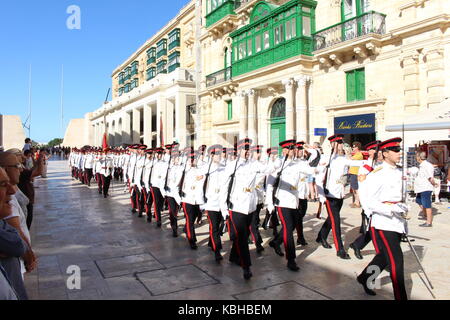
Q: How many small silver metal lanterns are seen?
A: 0